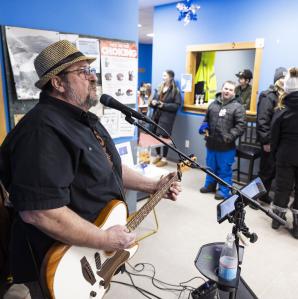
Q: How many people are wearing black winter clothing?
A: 4